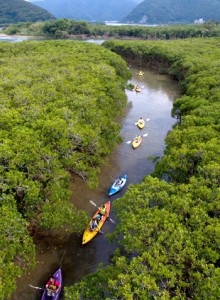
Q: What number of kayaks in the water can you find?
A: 7